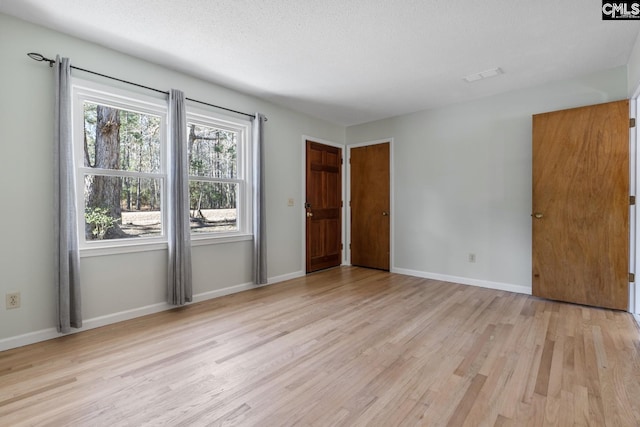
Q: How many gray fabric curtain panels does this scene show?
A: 3